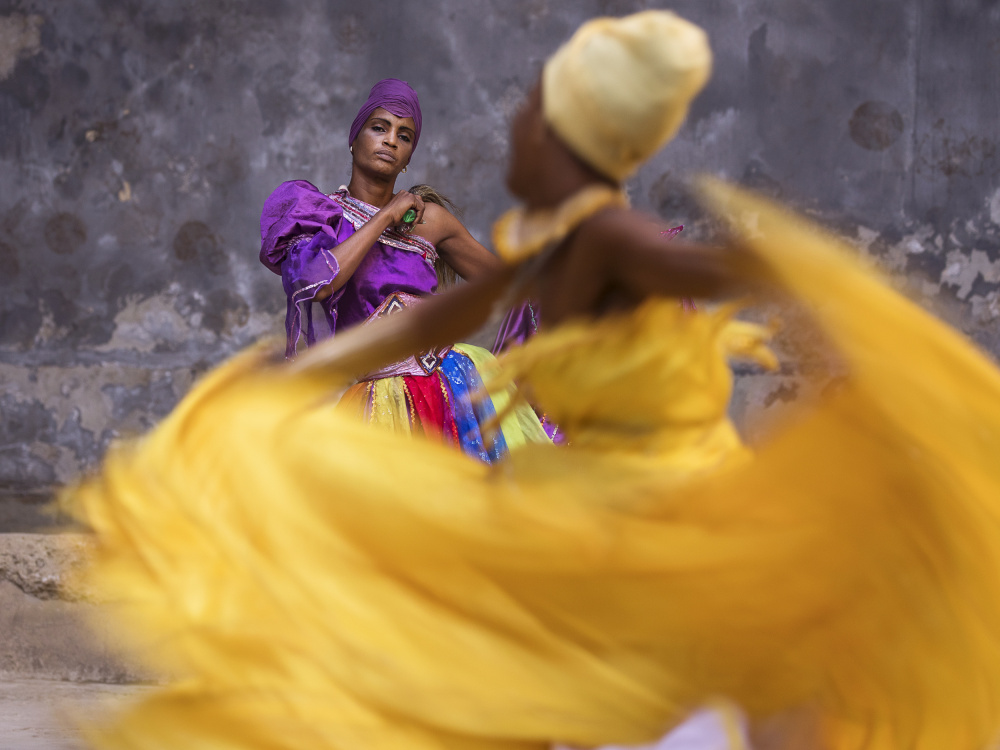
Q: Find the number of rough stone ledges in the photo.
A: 1